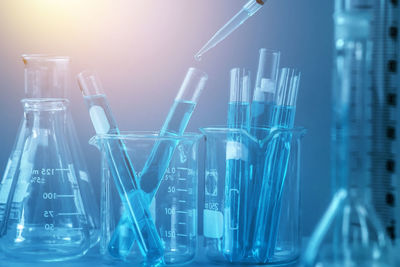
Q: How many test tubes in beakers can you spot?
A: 5